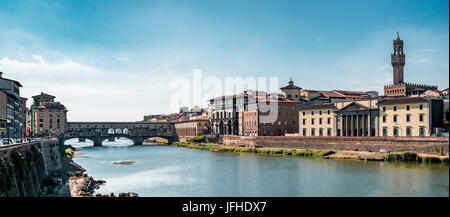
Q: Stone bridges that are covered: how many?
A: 1